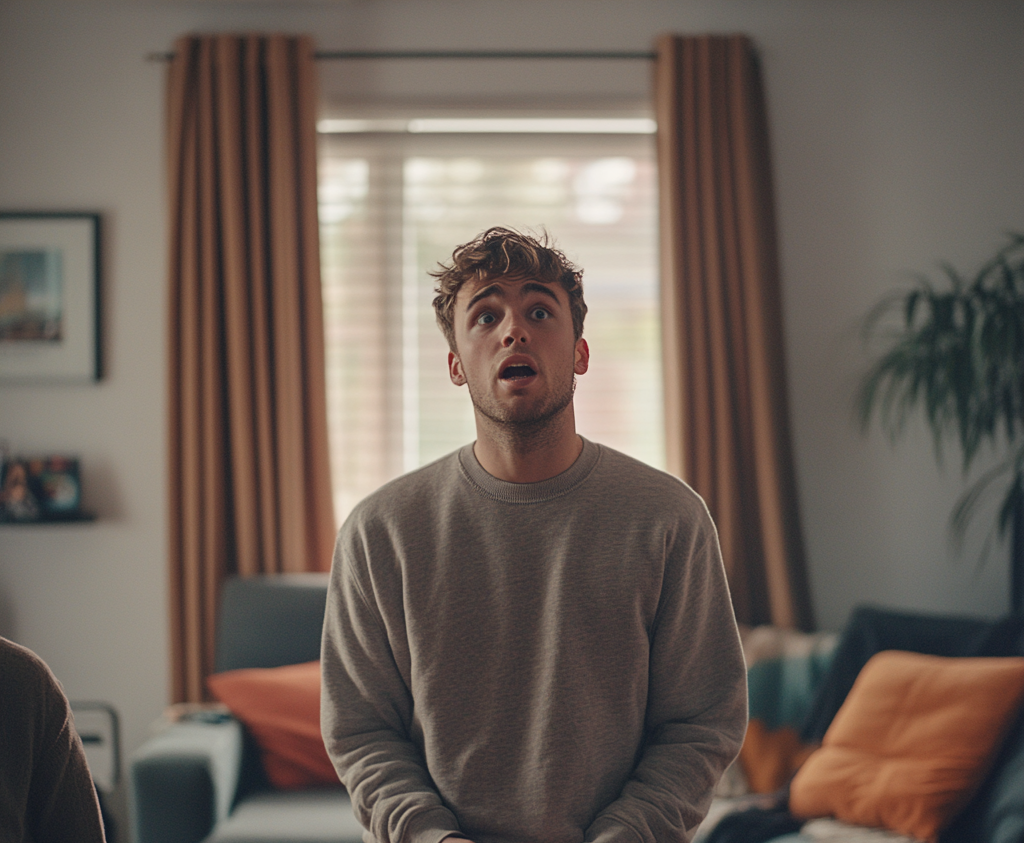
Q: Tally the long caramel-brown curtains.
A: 2